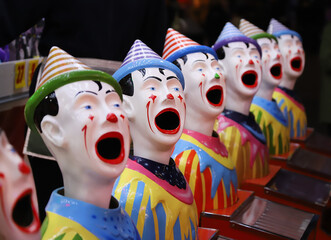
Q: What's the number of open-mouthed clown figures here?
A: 7